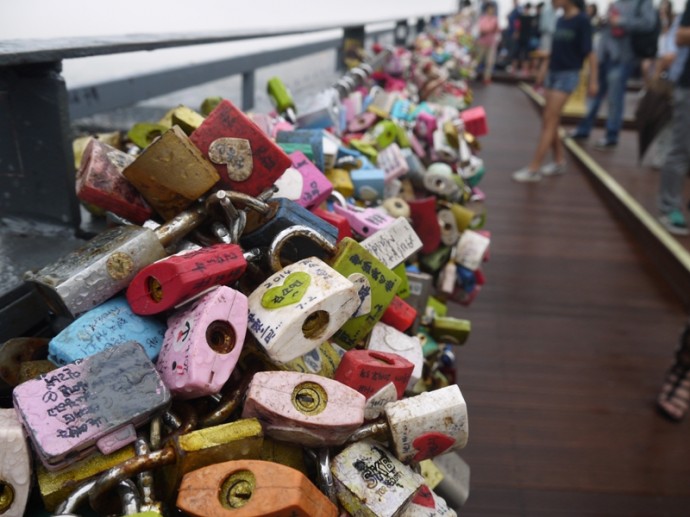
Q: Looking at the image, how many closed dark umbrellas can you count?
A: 1